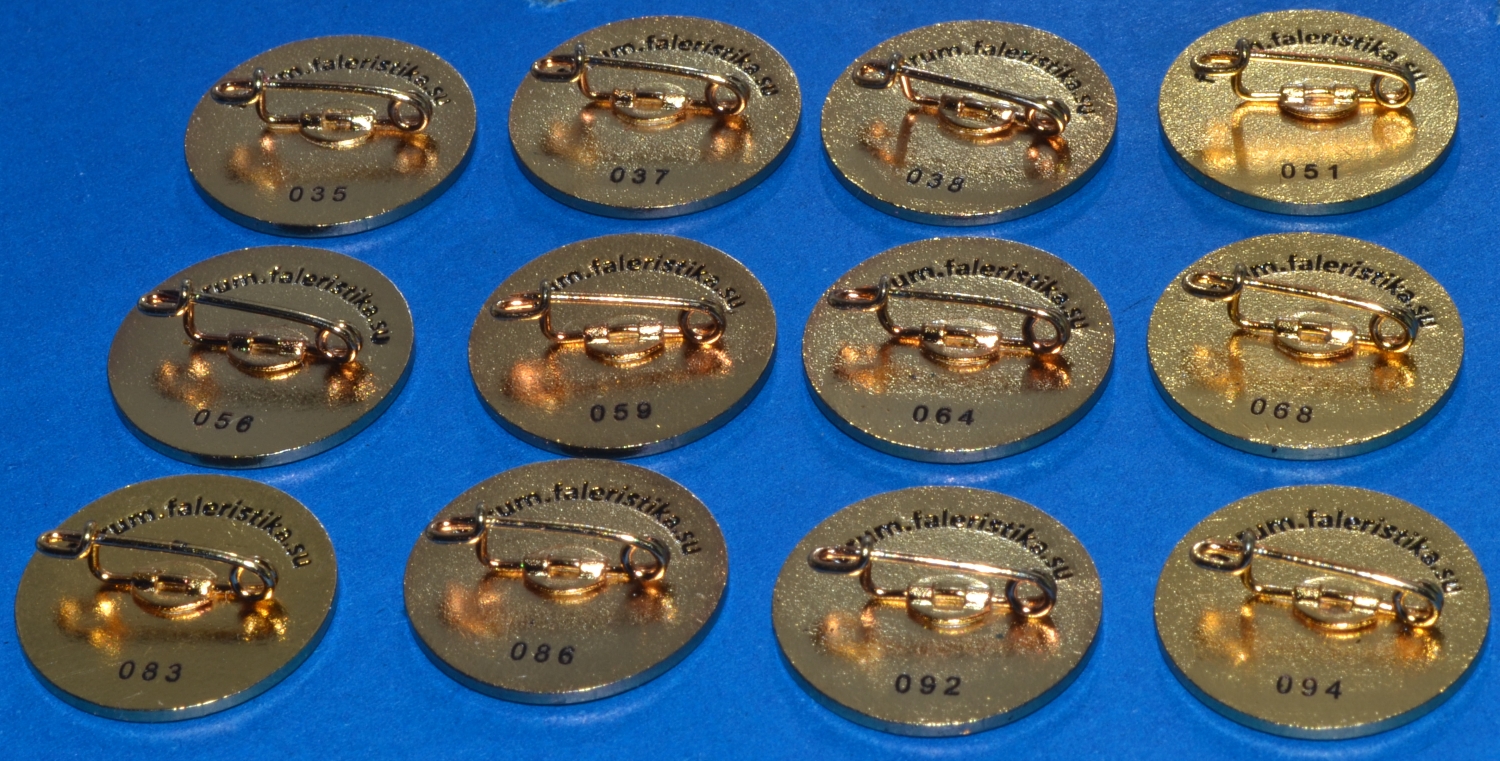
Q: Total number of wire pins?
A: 12